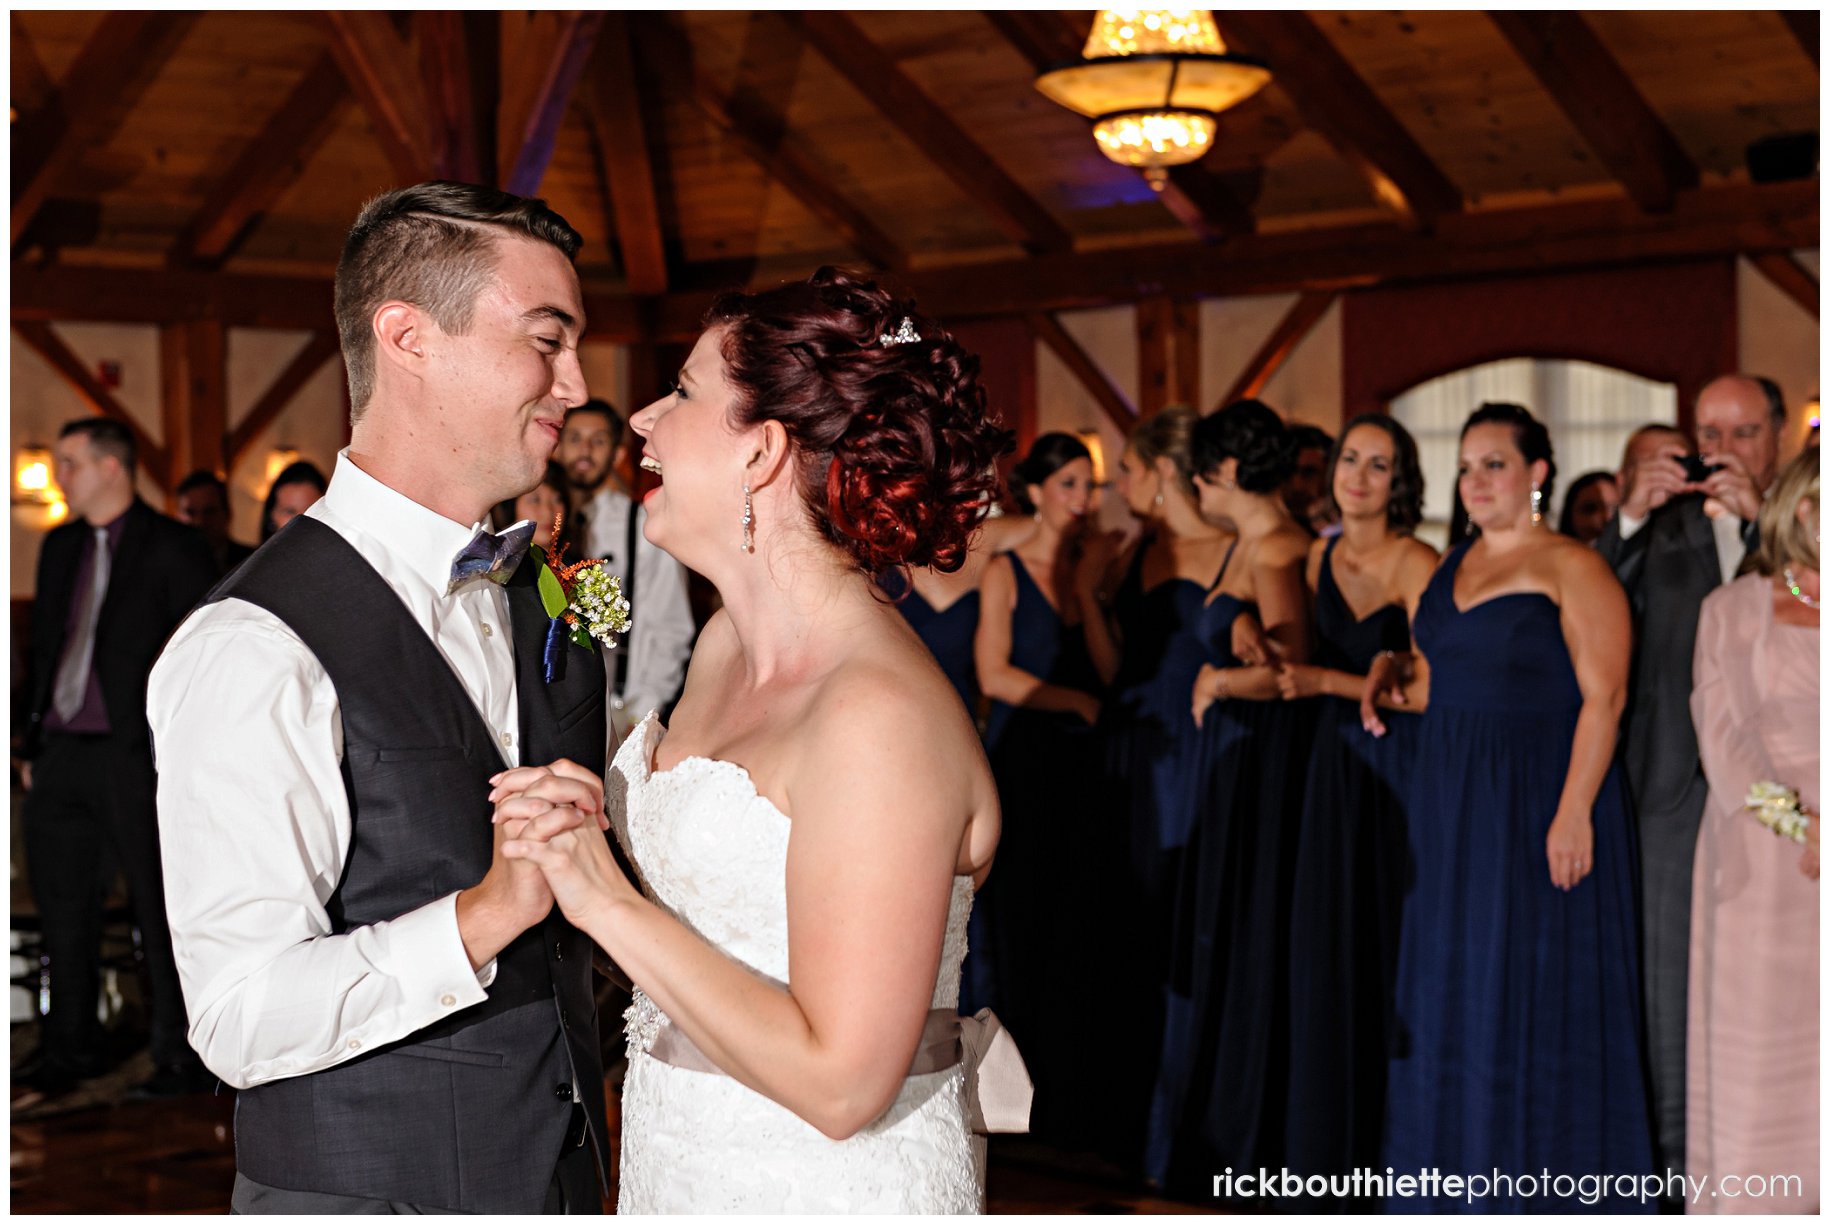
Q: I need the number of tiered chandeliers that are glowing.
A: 1